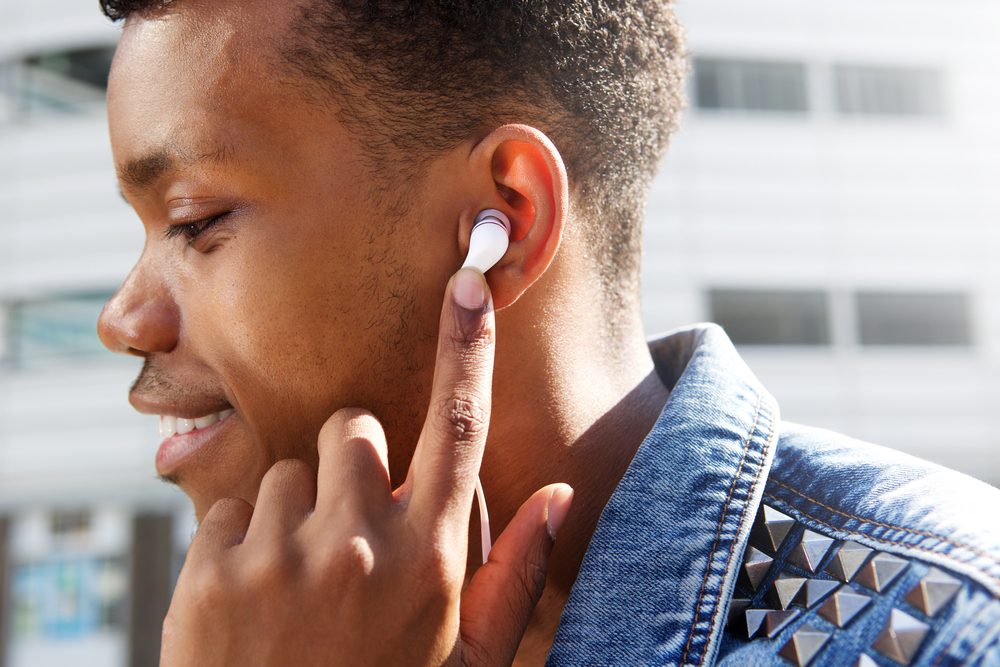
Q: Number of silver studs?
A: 15